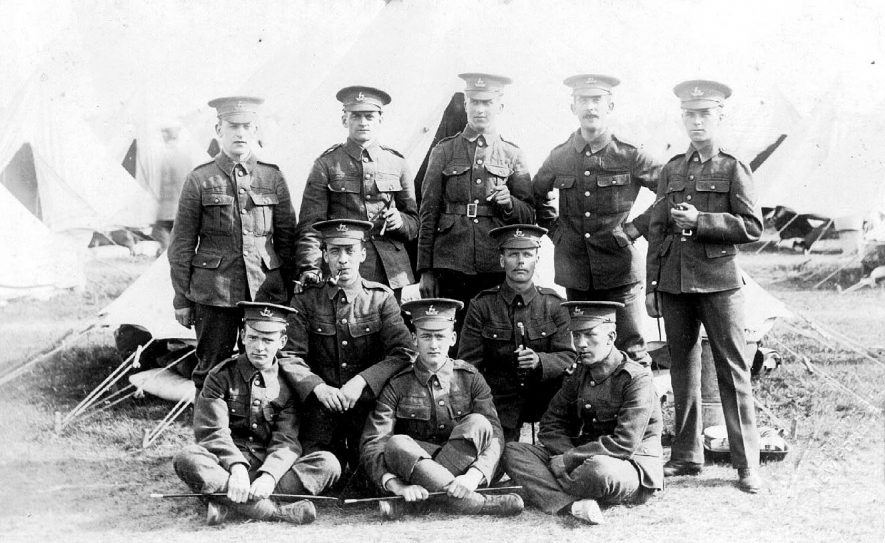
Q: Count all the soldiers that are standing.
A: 5